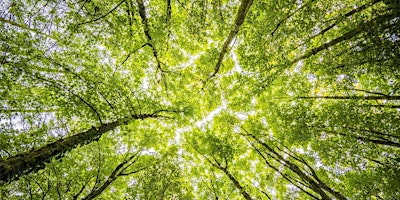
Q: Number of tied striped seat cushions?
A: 0